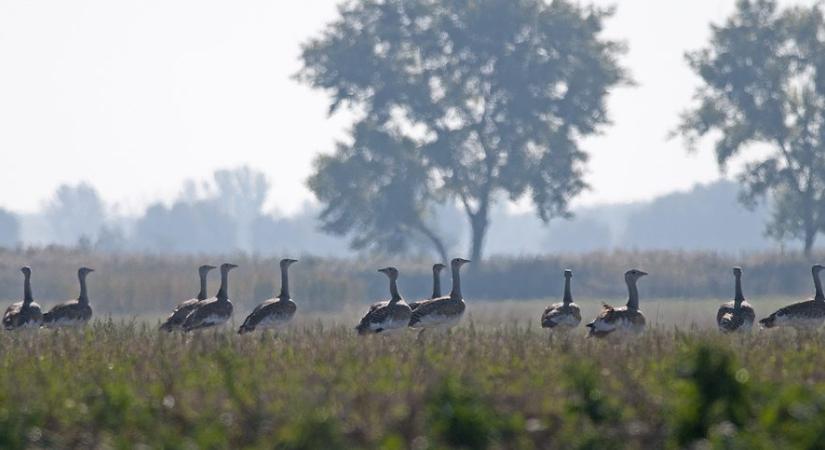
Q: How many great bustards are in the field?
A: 12